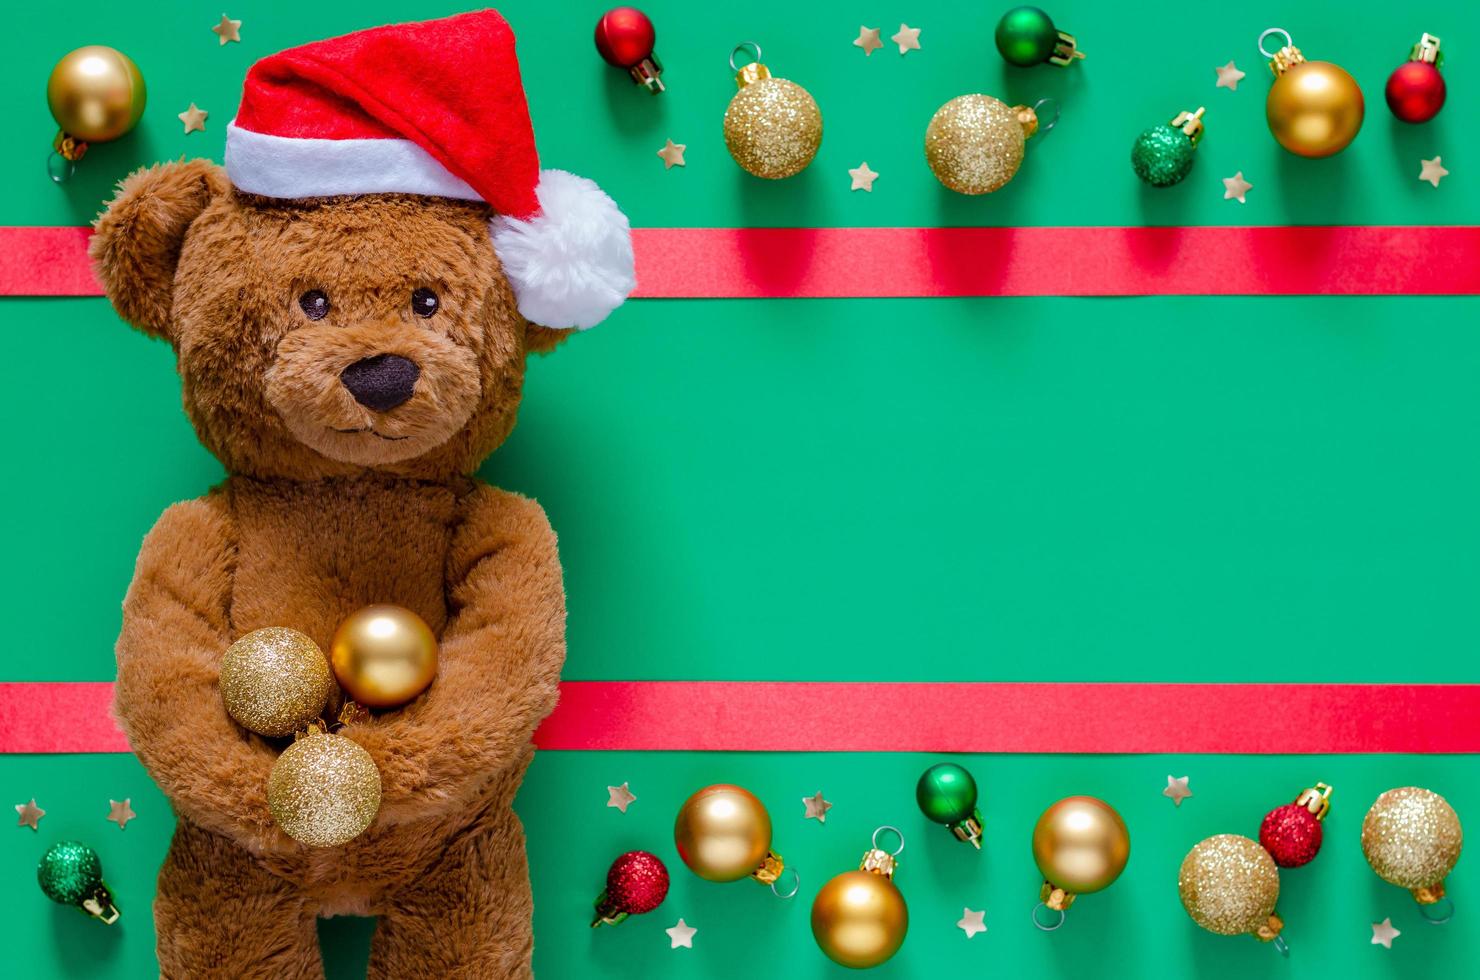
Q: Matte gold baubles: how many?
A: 6